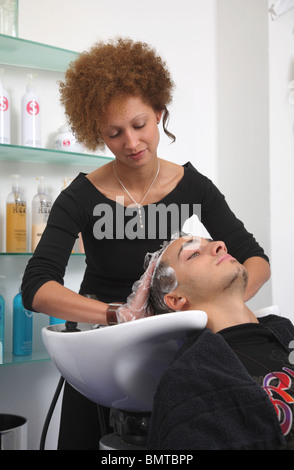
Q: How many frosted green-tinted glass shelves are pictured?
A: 4